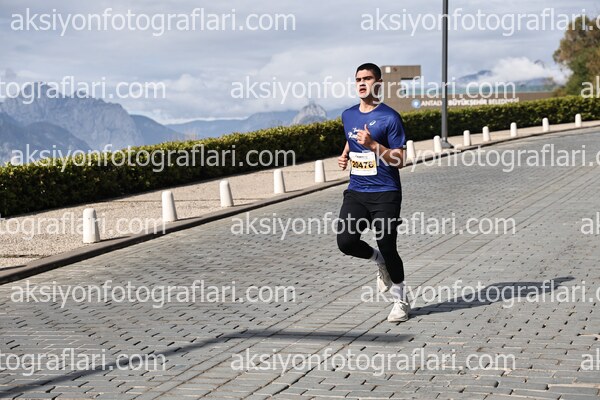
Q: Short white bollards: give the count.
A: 12